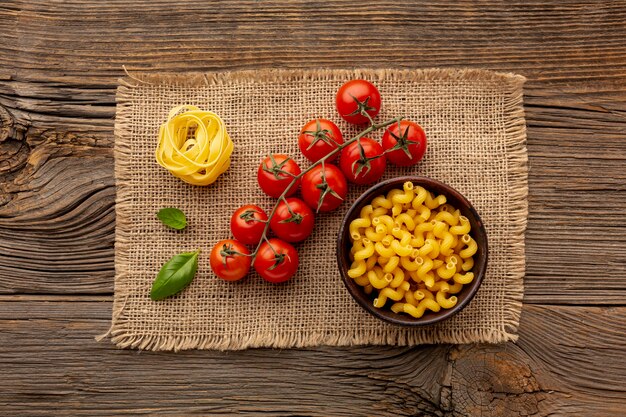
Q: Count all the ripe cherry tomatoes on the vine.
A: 10